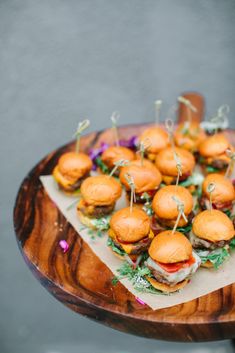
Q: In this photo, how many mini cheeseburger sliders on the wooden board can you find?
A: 13